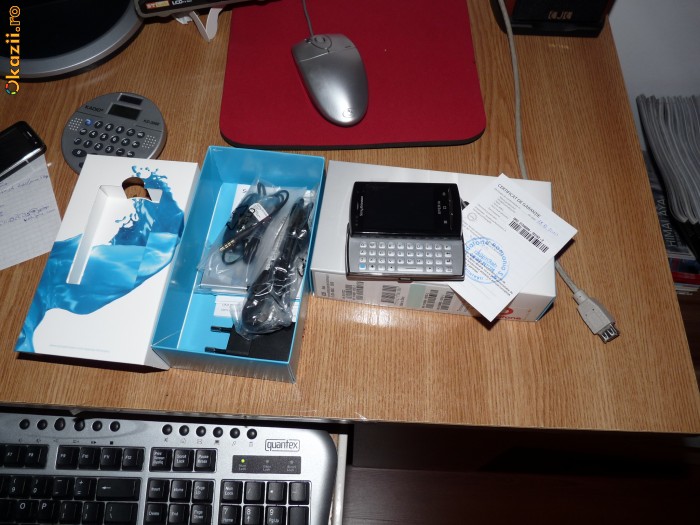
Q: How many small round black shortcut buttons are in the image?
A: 12